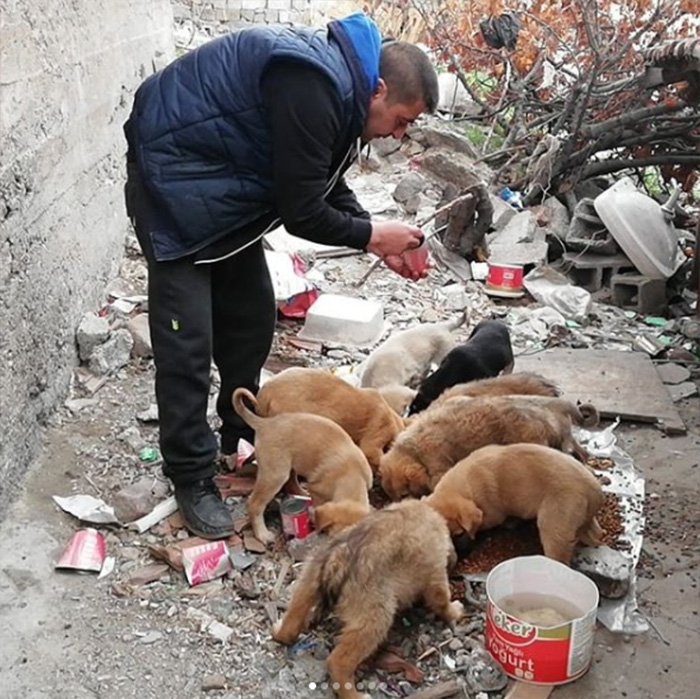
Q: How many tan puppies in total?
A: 6